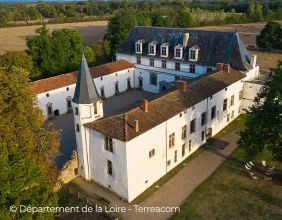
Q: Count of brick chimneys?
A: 5